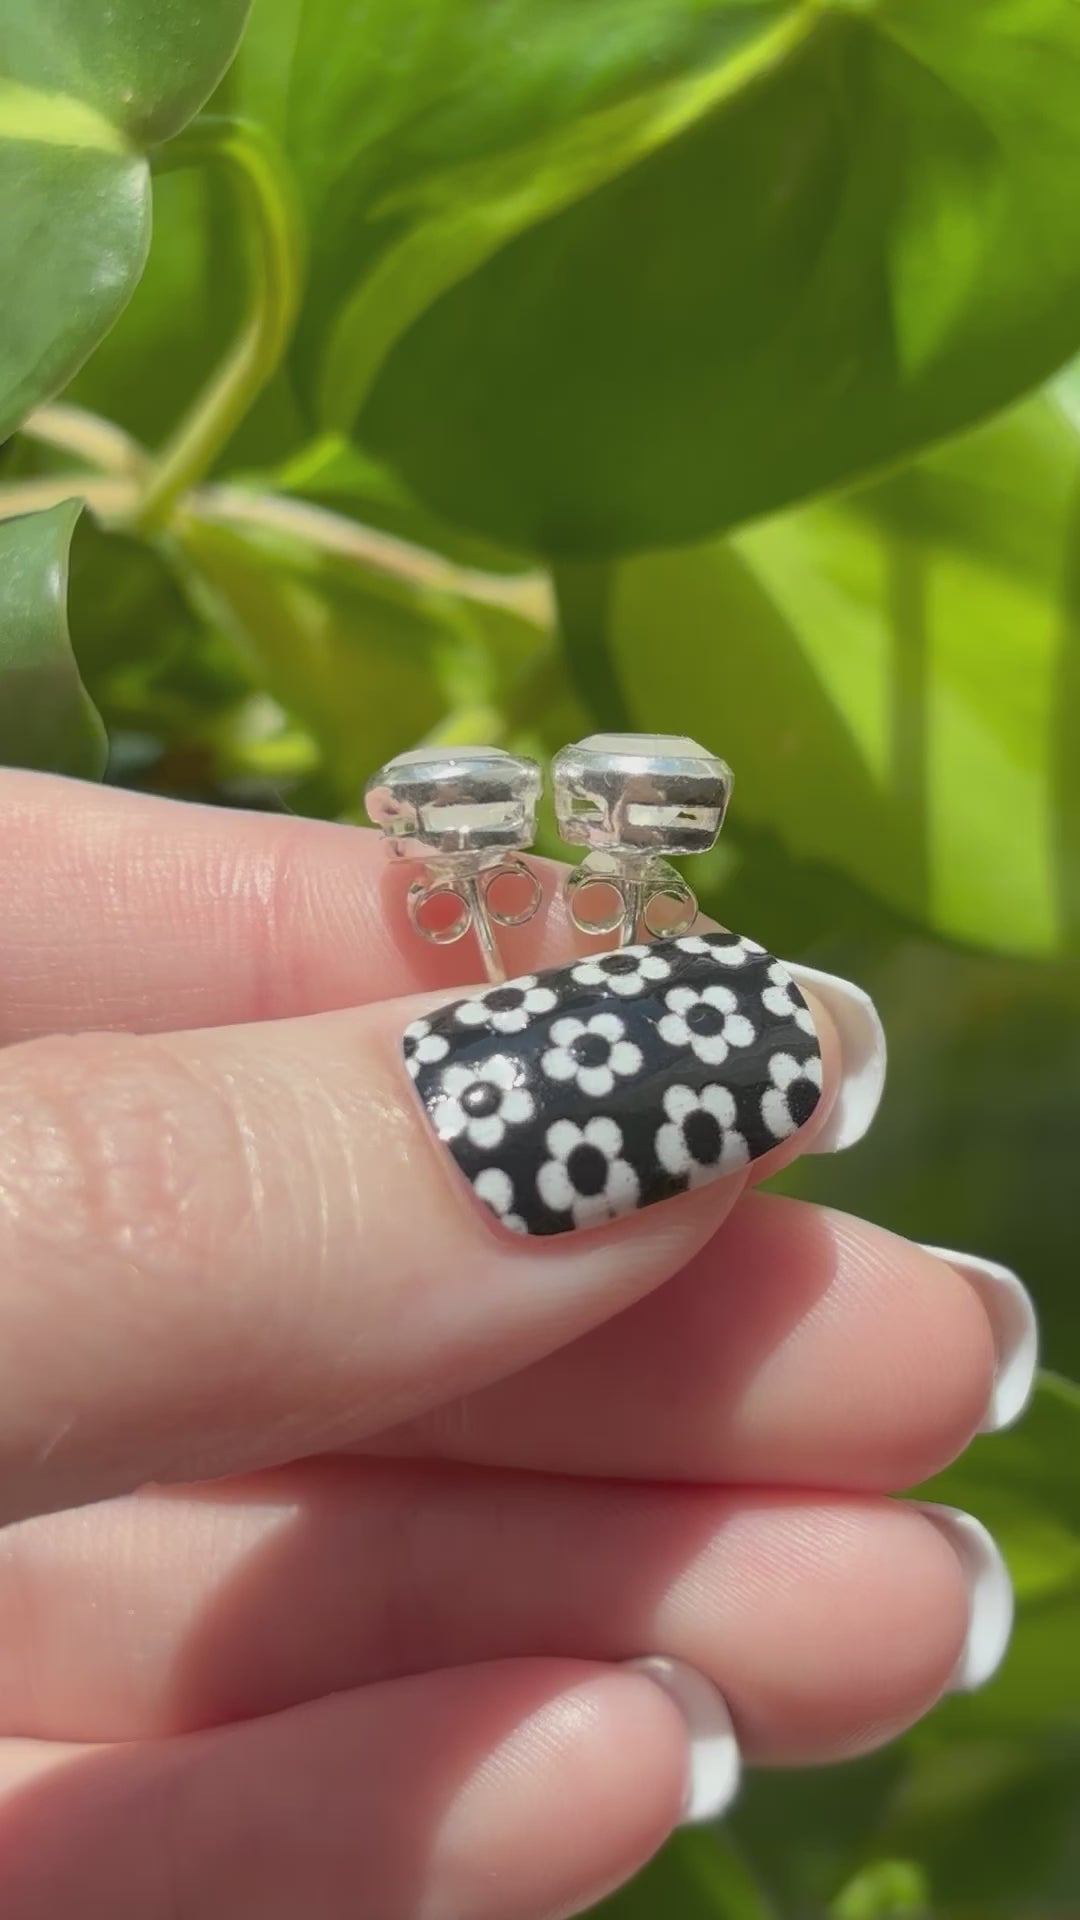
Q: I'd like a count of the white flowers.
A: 12